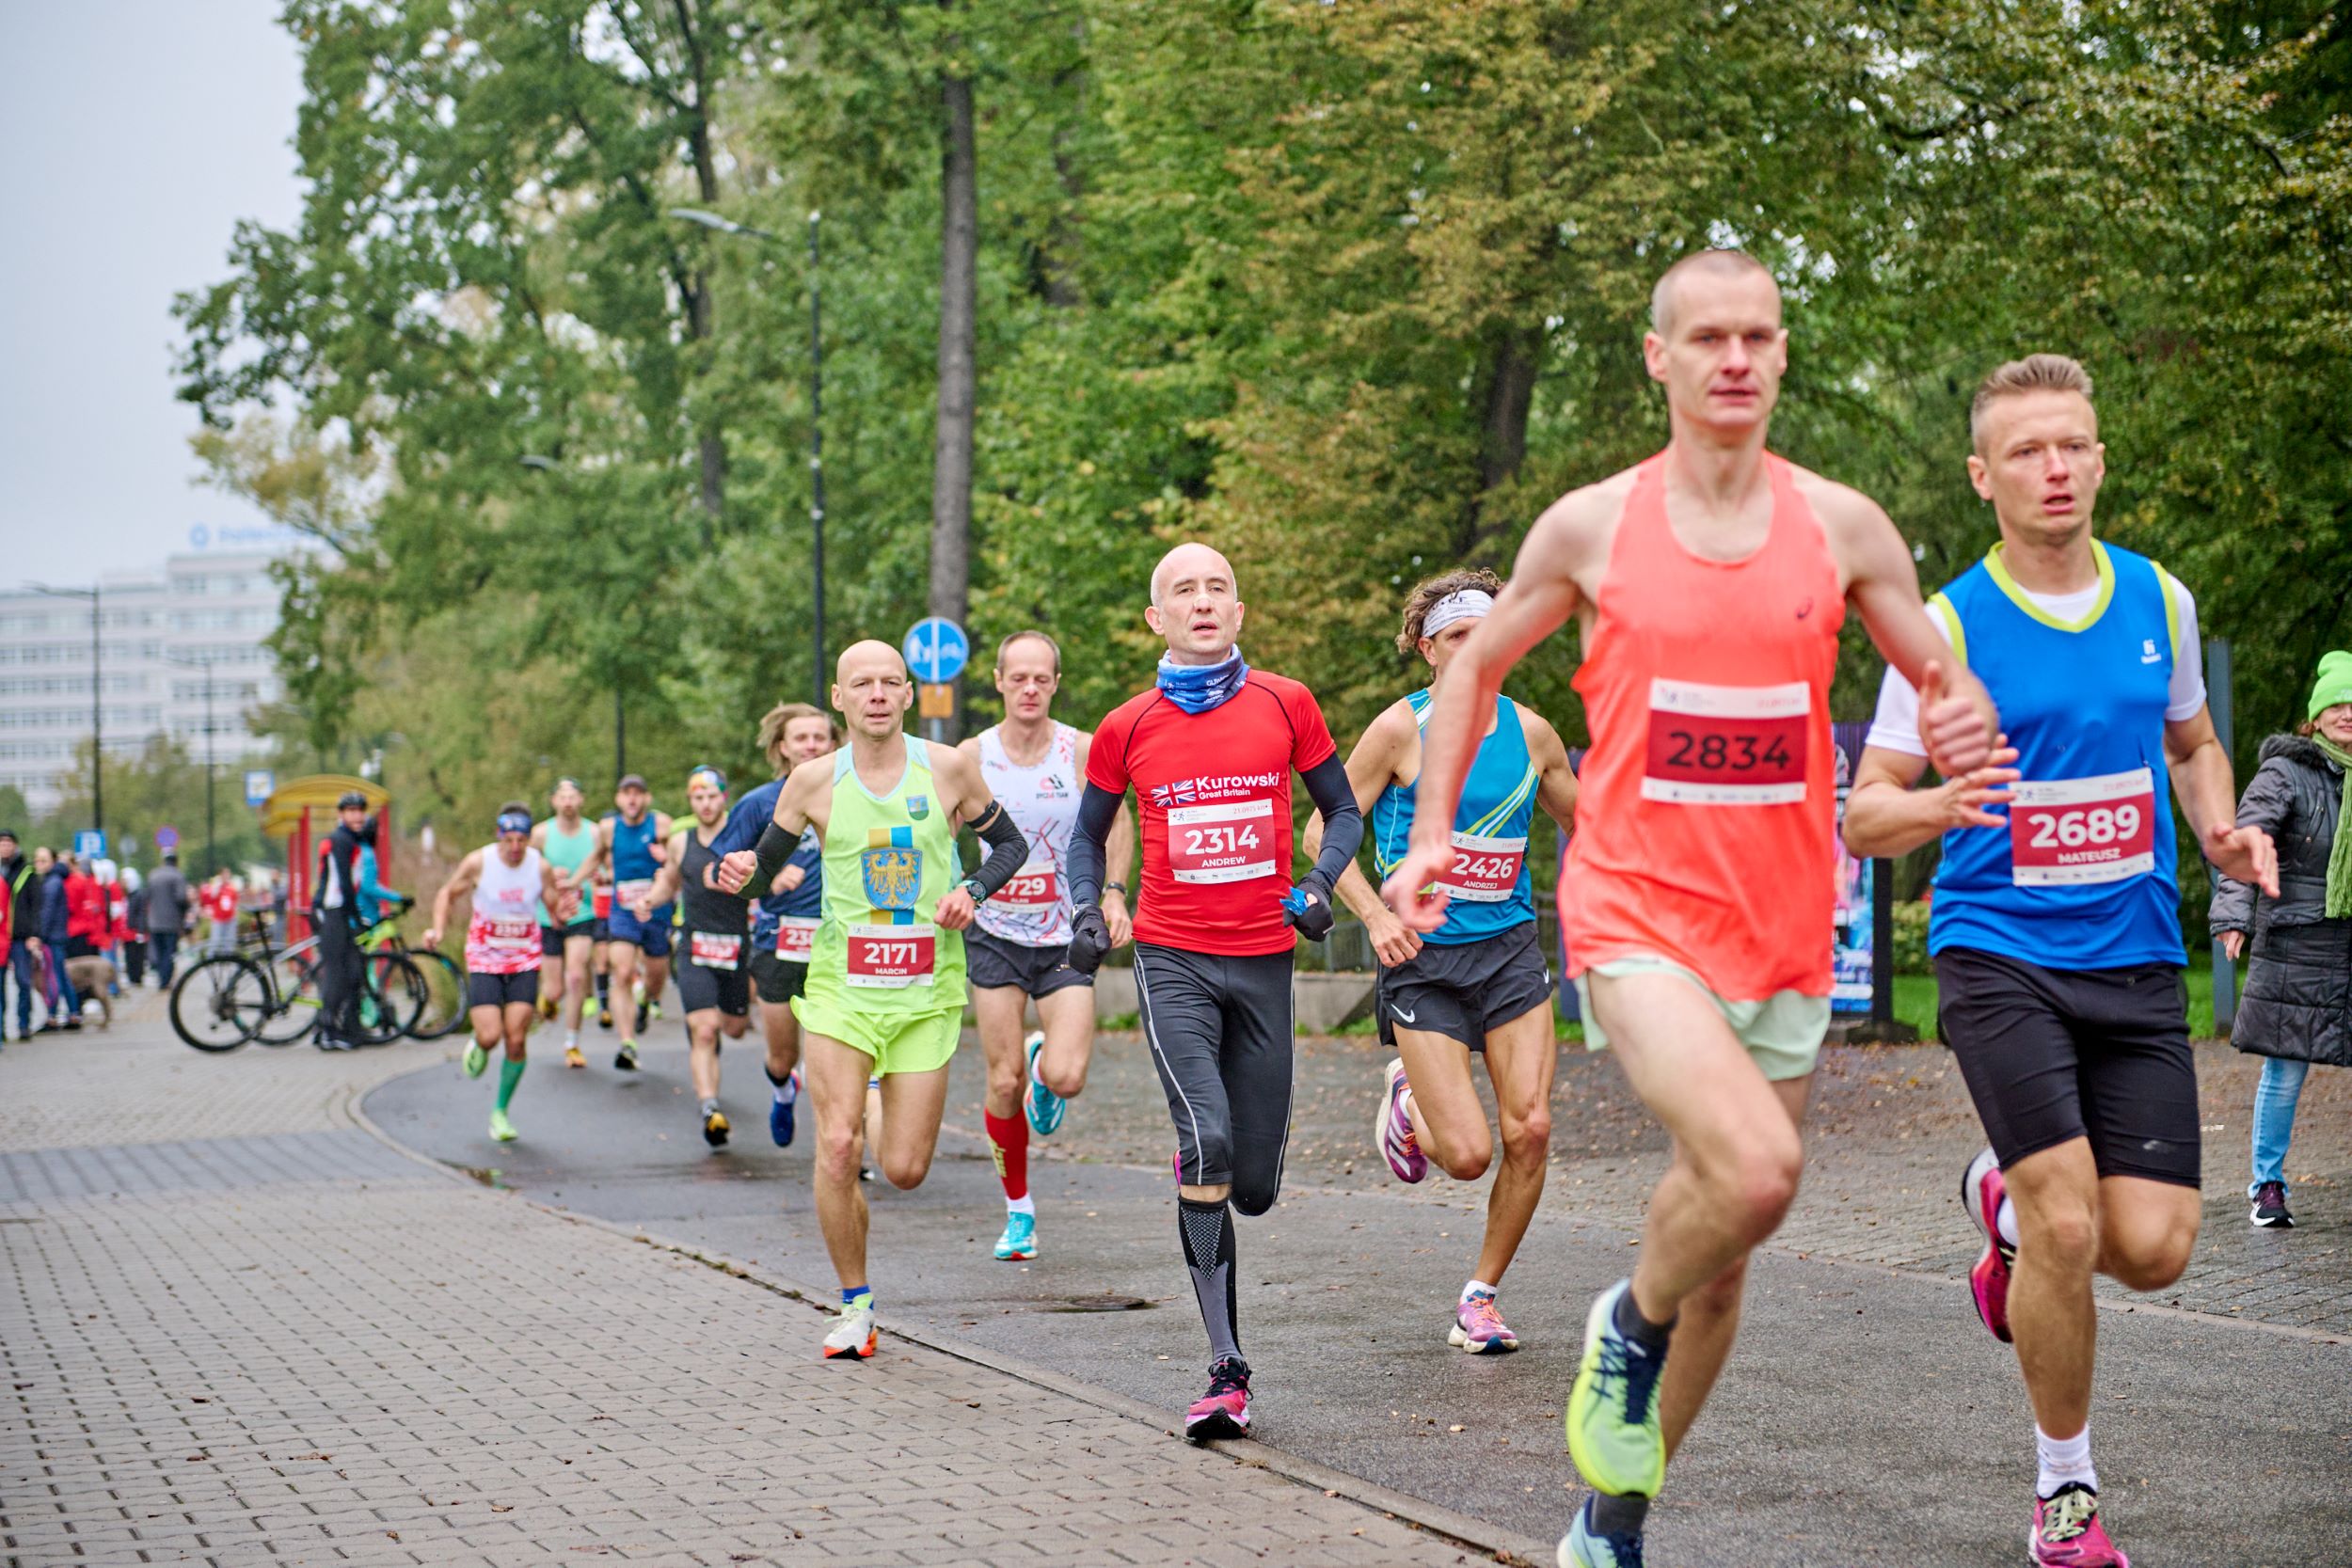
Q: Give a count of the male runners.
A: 11